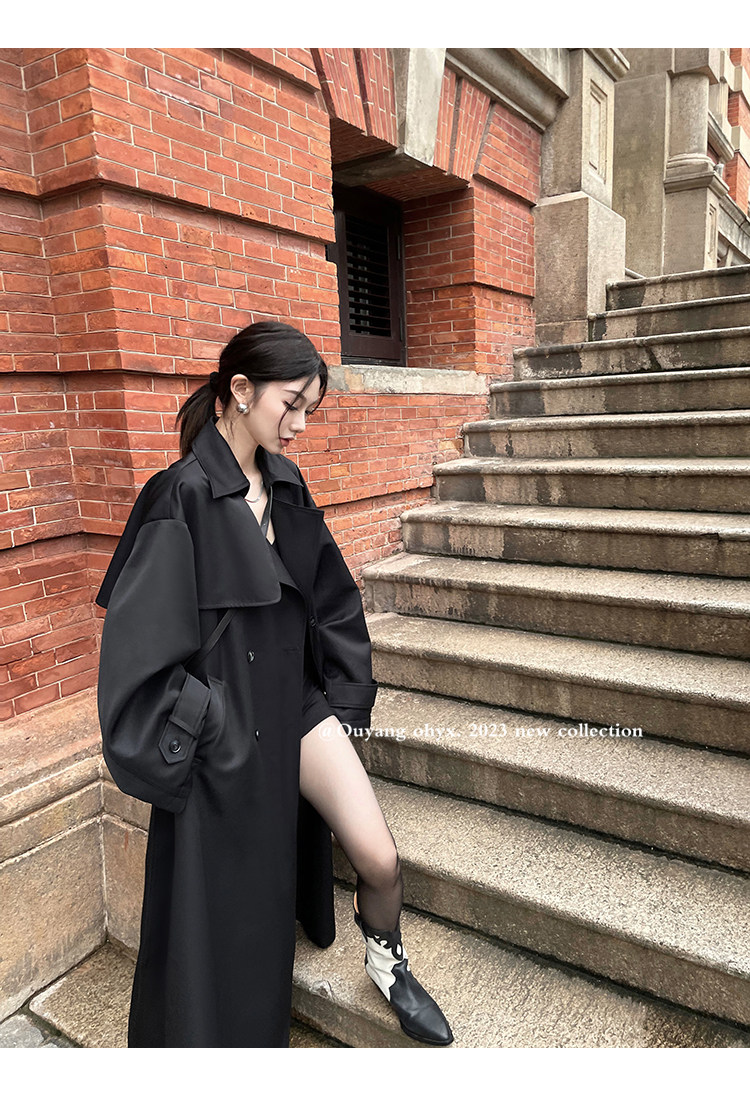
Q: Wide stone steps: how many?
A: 12